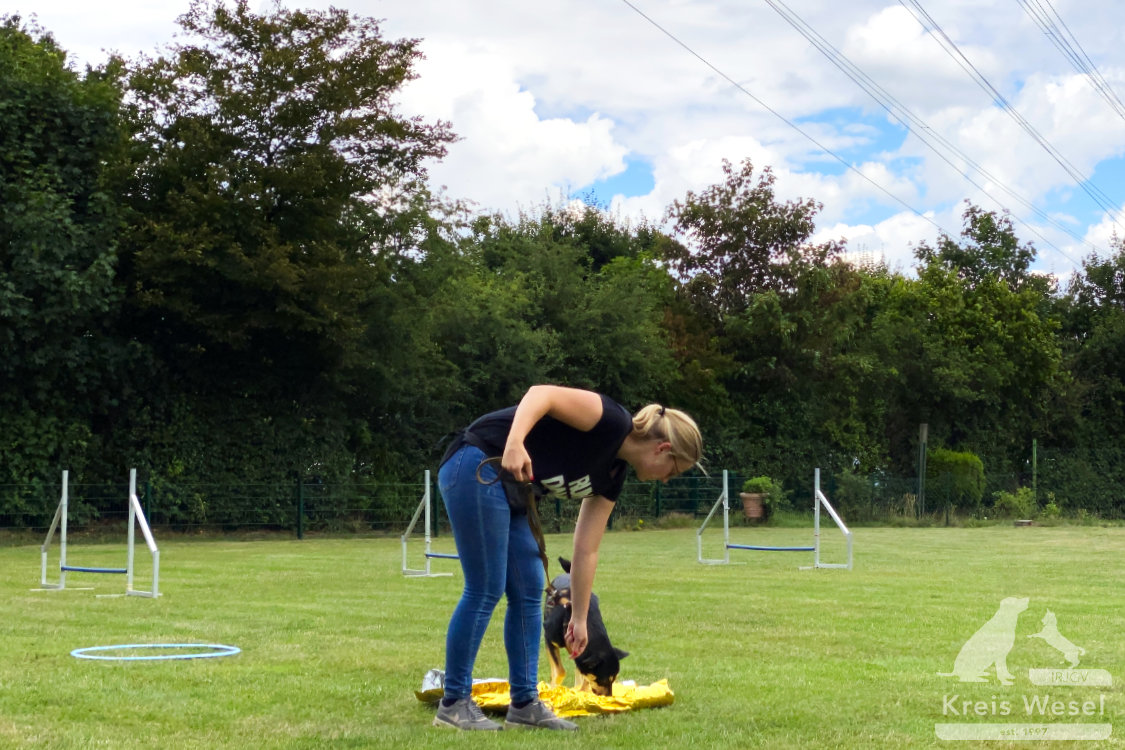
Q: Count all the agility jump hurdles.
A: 3